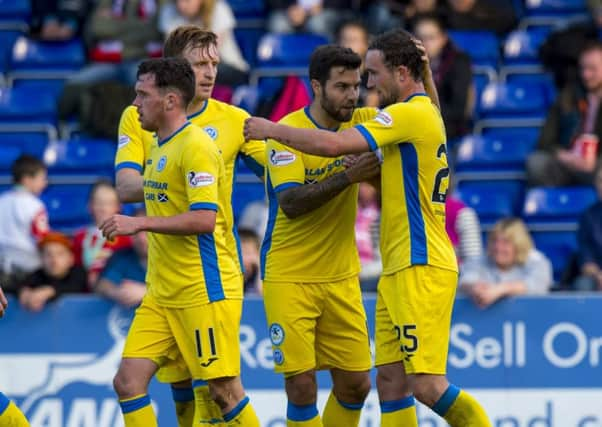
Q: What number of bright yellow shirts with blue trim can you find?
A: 4